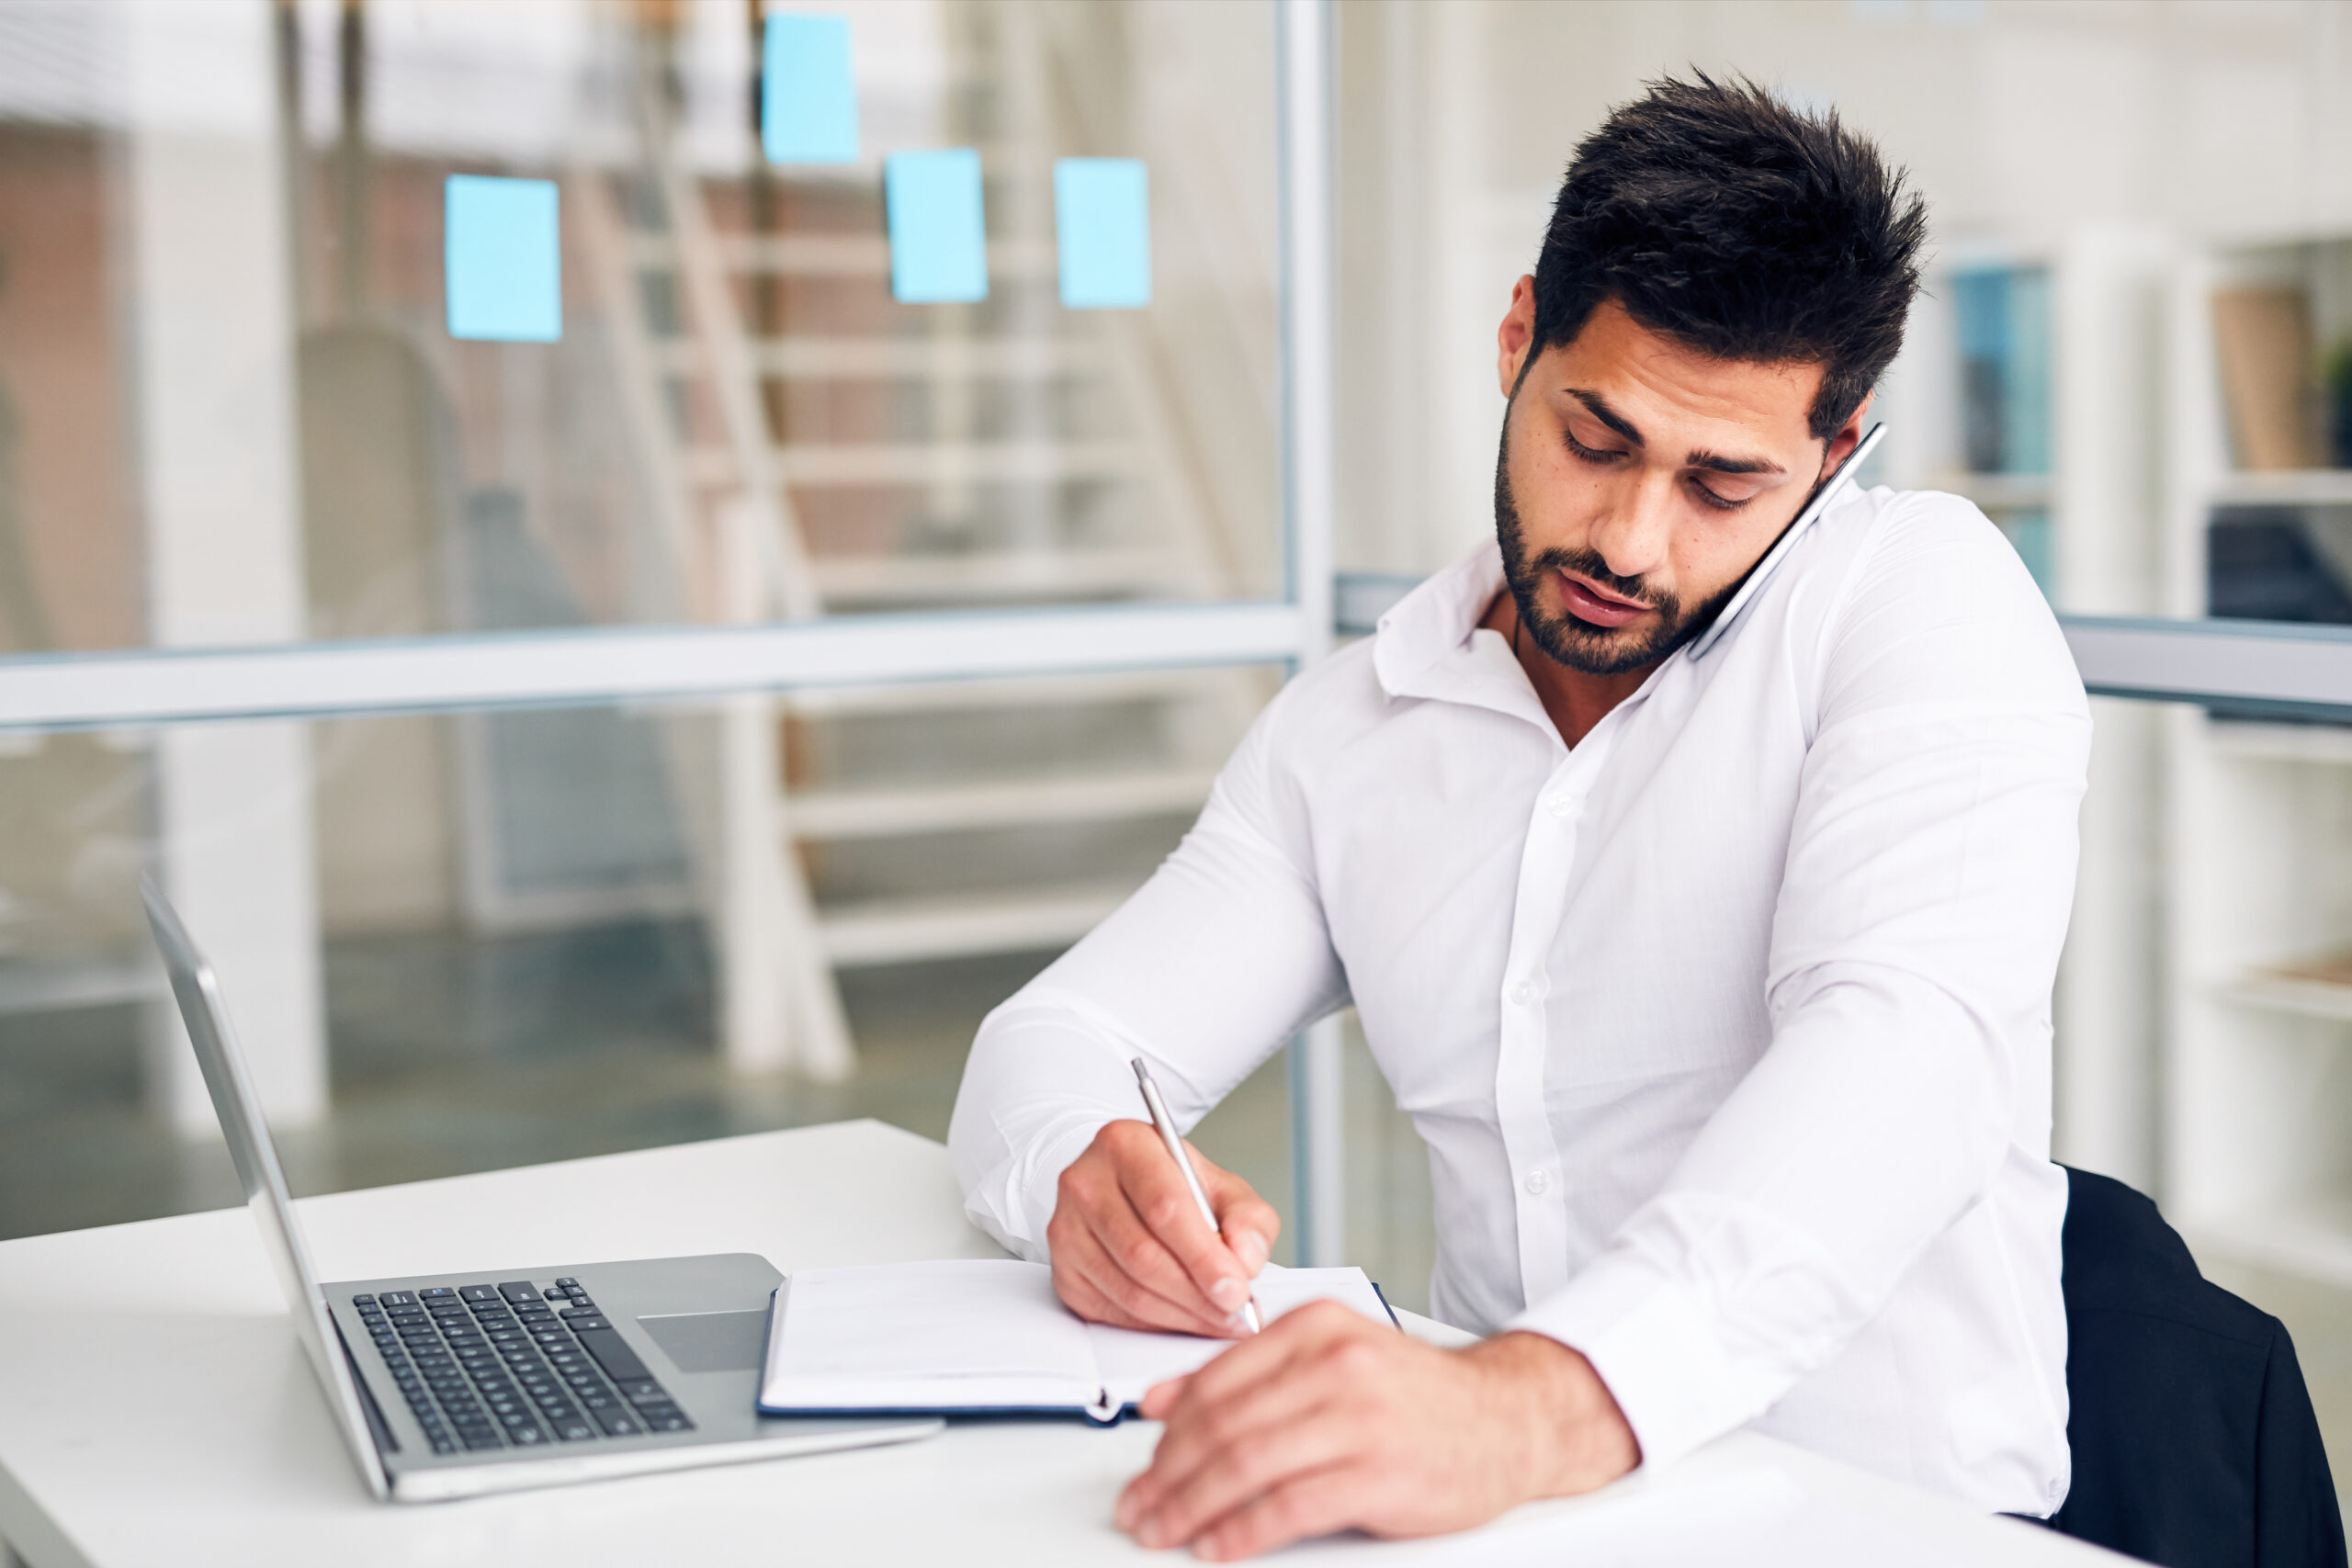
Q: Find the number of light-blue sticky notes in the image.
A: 4